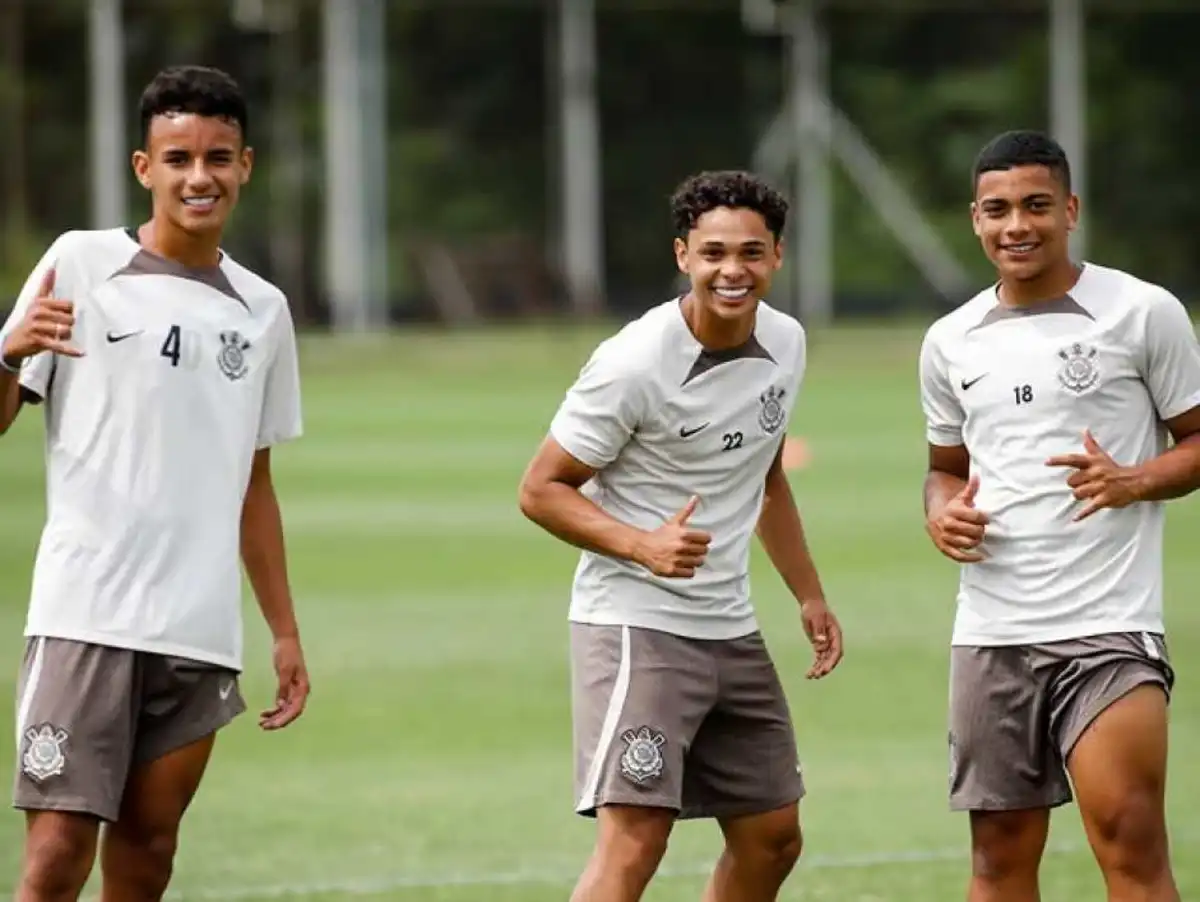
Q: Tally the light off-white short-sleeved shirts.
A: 3